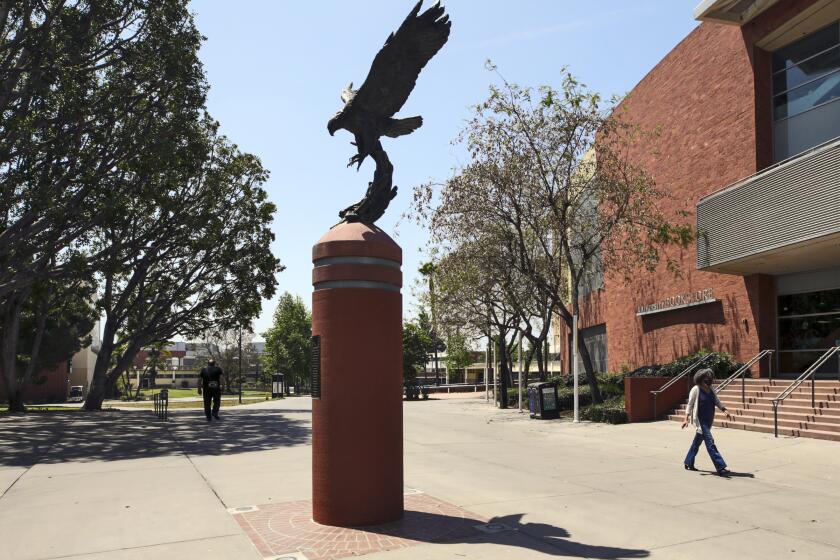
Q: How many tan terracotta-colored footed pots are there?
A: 0